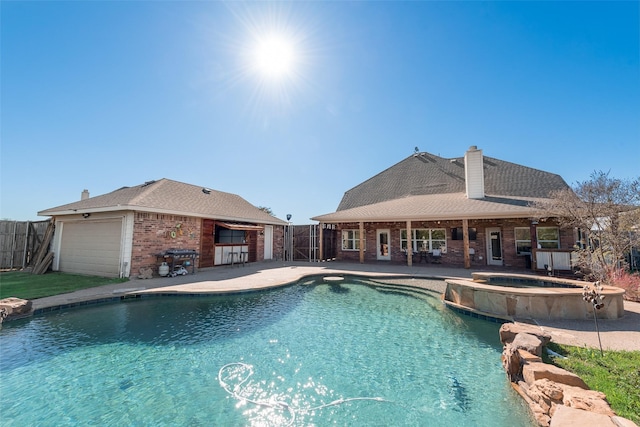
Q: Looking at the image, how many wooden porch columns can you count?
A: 5